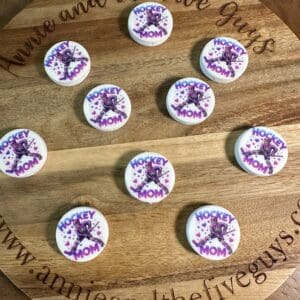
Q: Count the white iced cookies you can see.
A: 10